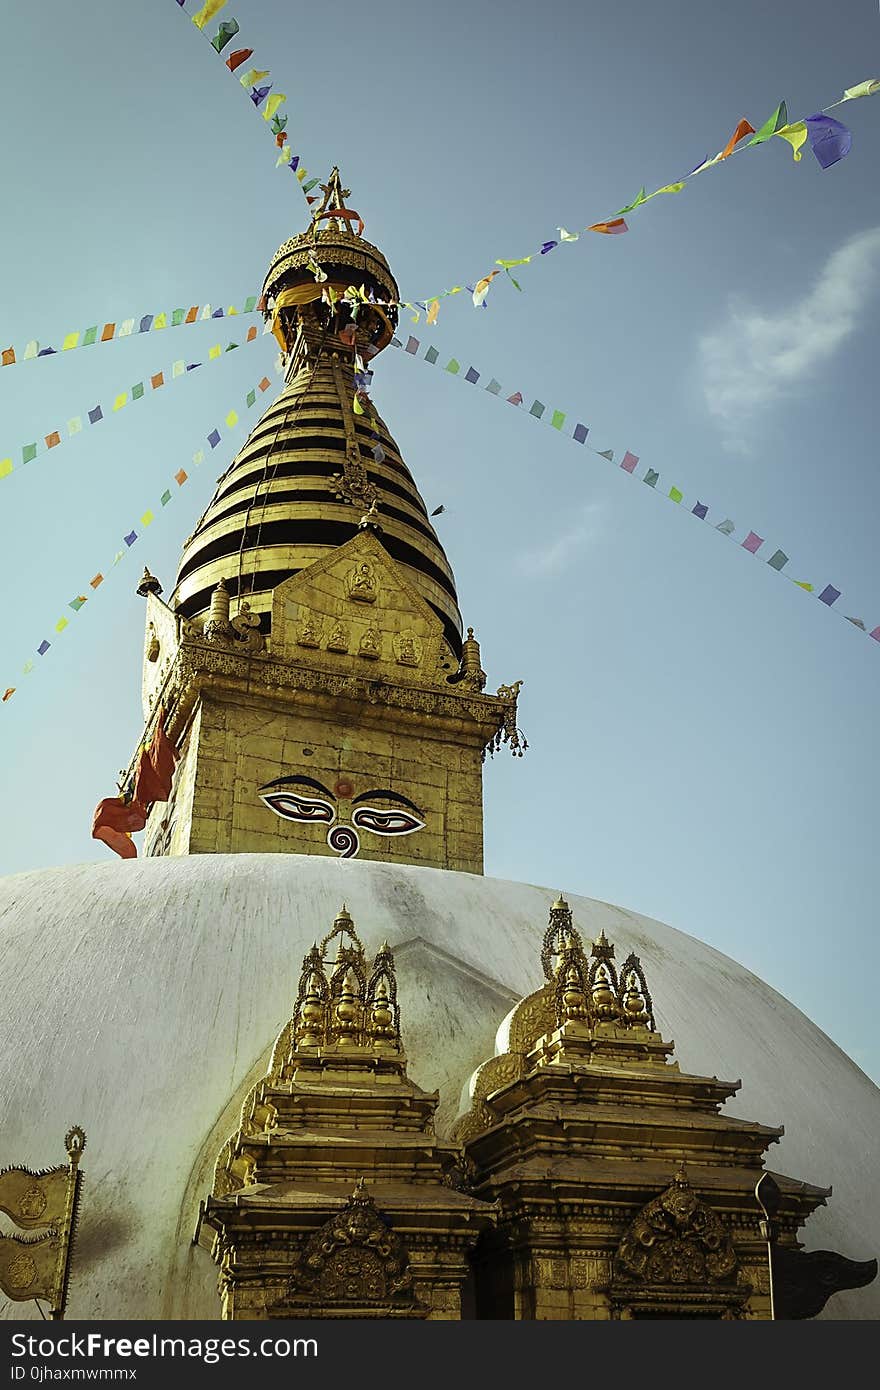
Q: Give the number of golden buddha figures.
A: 5